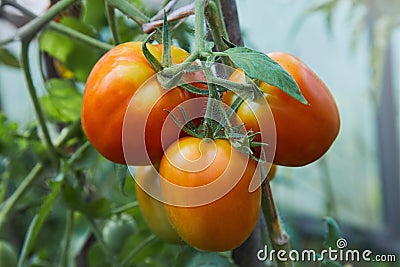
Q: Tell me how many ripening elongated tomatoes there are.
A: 4